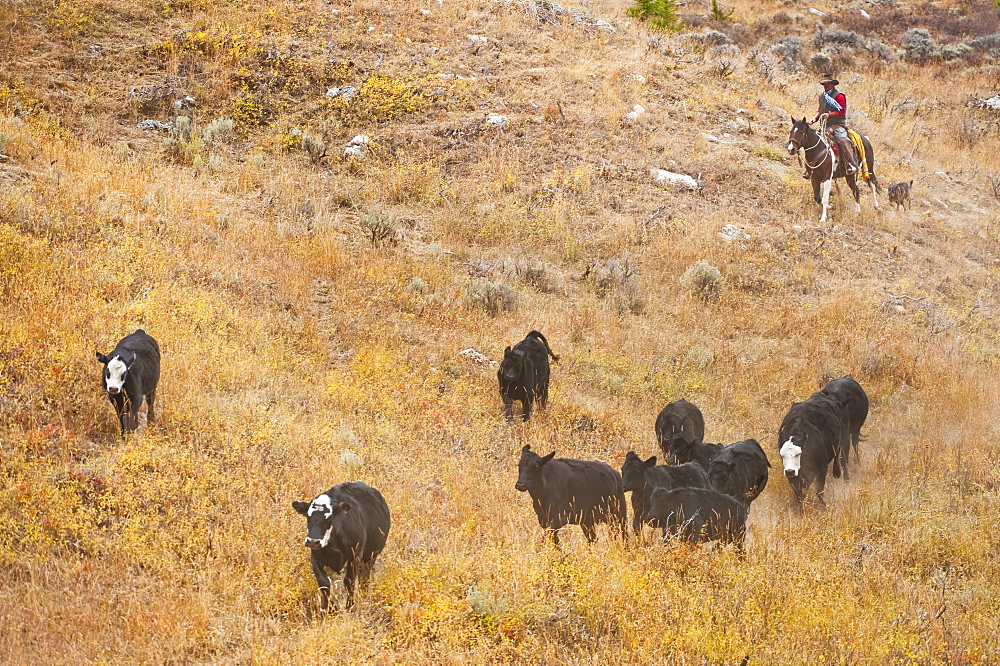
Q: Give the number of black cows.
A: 11